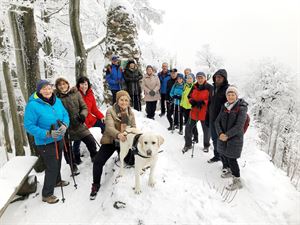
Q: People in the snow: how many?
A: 15